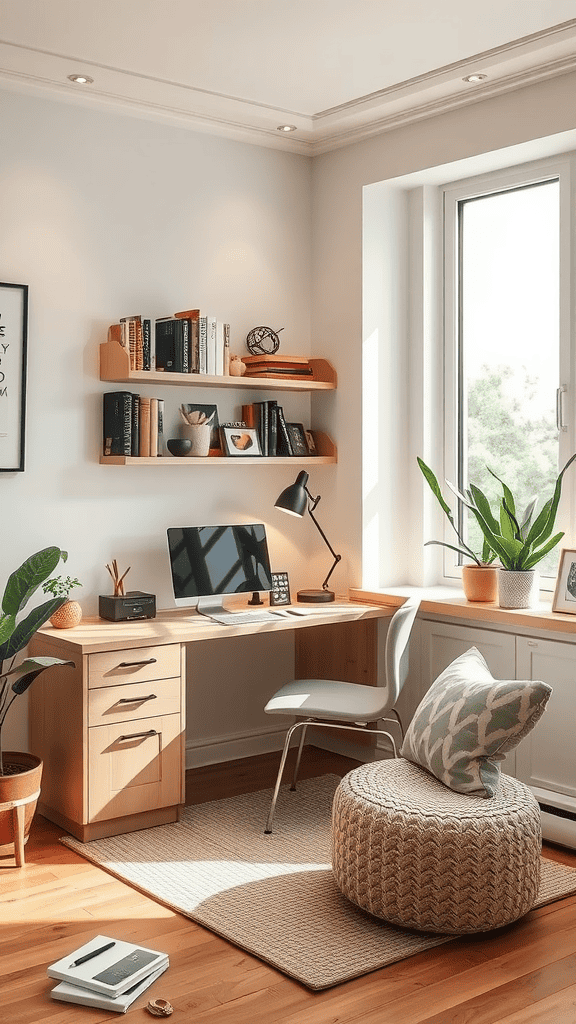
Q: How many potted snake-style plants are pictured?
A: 2